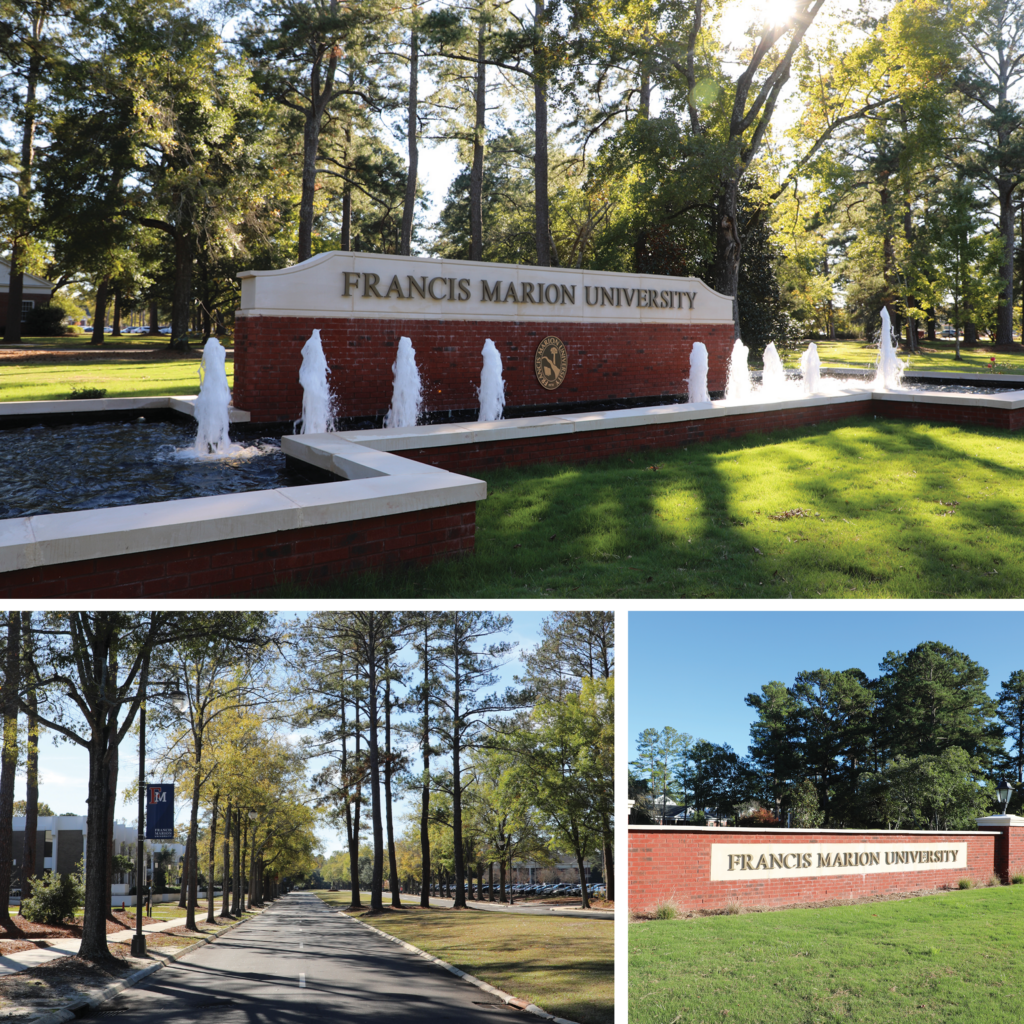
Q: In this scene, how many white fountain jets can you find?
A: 9